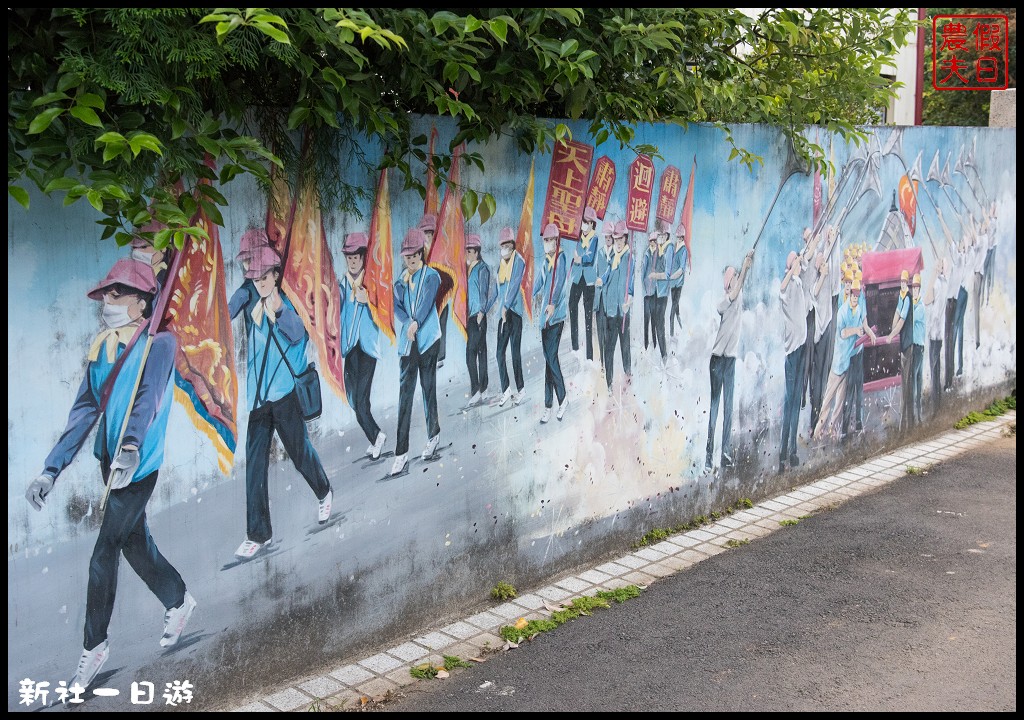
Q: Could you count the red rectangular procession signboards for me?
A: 4